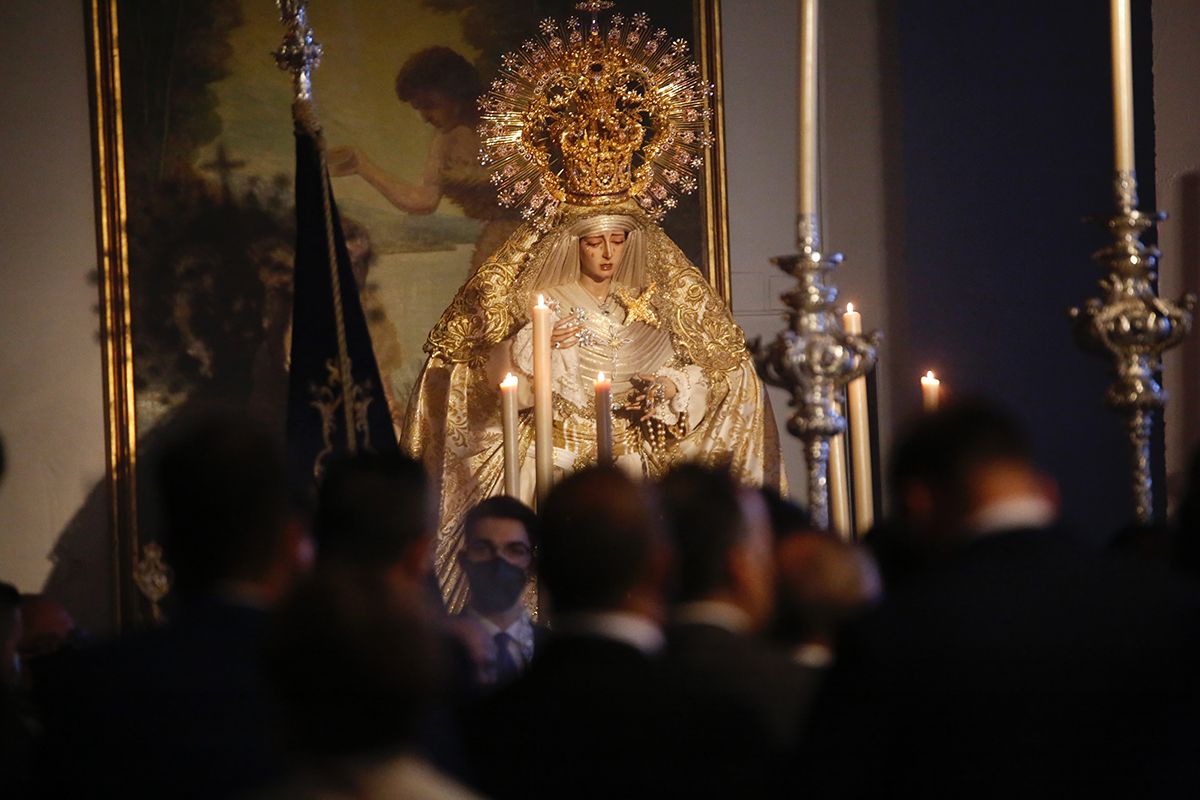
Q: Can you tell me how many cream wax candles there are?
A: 8